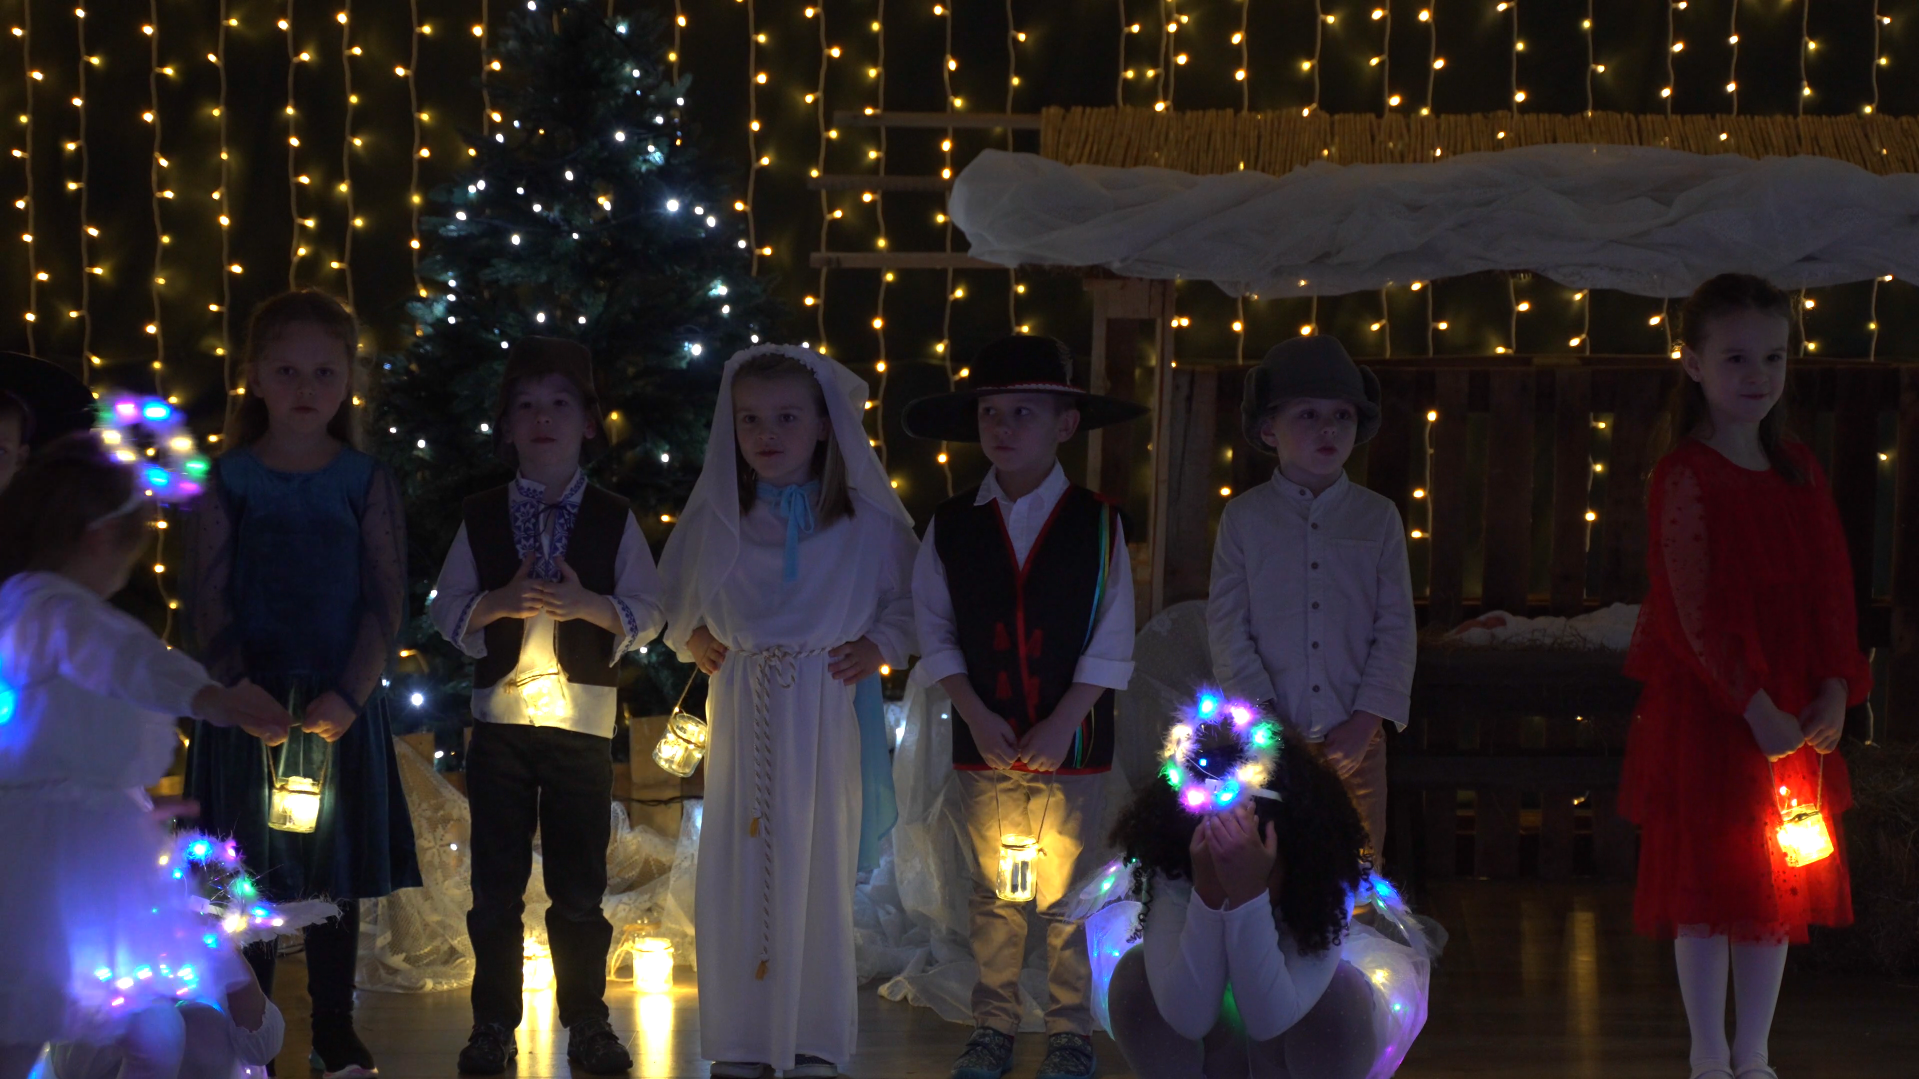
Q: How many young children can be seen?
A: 10